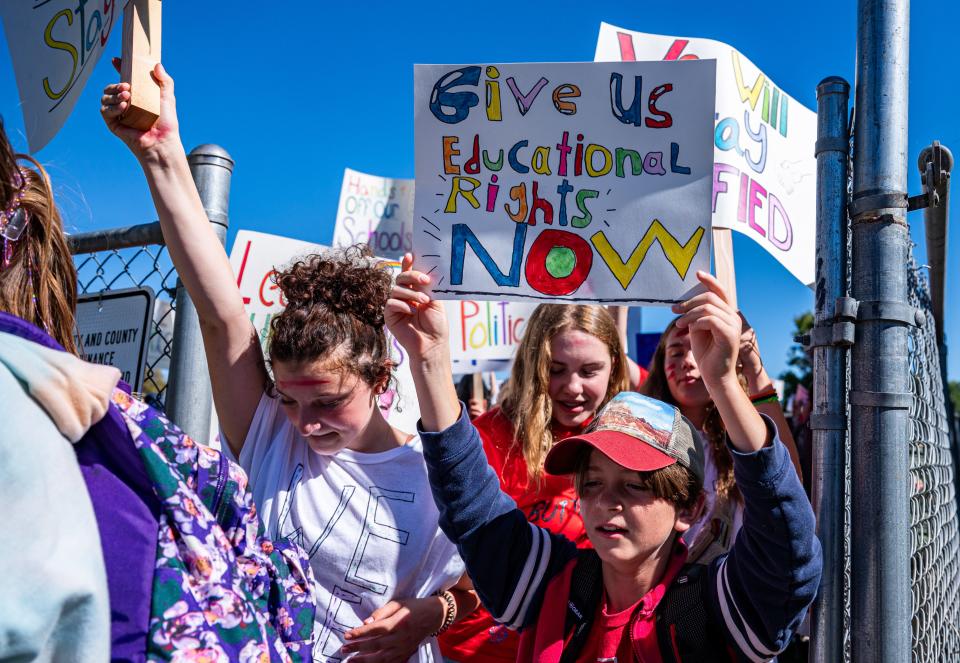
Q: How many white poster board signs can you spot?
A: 6